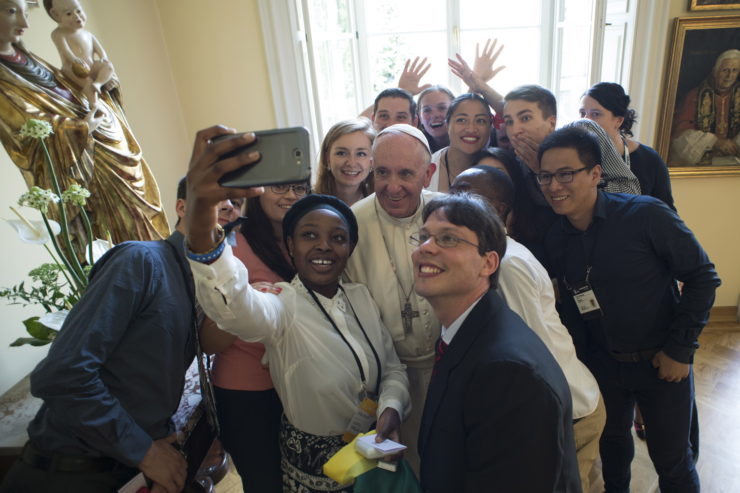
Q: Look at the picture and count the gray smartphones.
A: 1